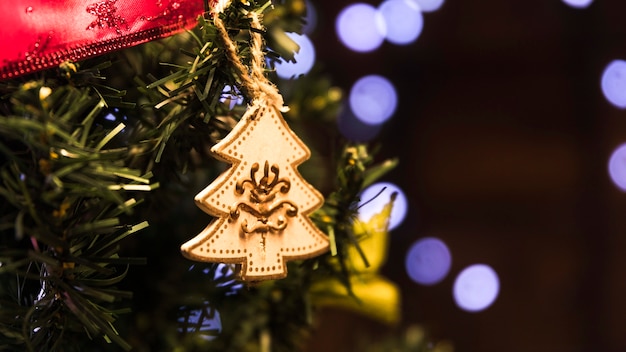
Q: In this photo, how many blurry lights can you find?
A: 11